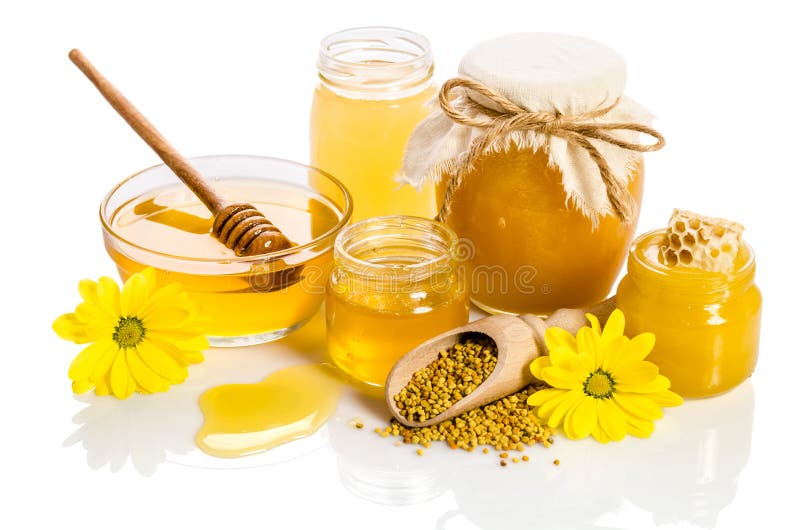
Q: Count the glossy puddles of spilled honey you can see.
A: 1